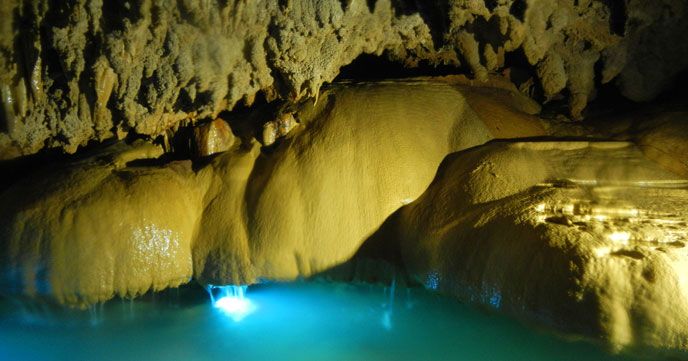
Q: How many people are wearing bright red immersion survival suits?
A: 0